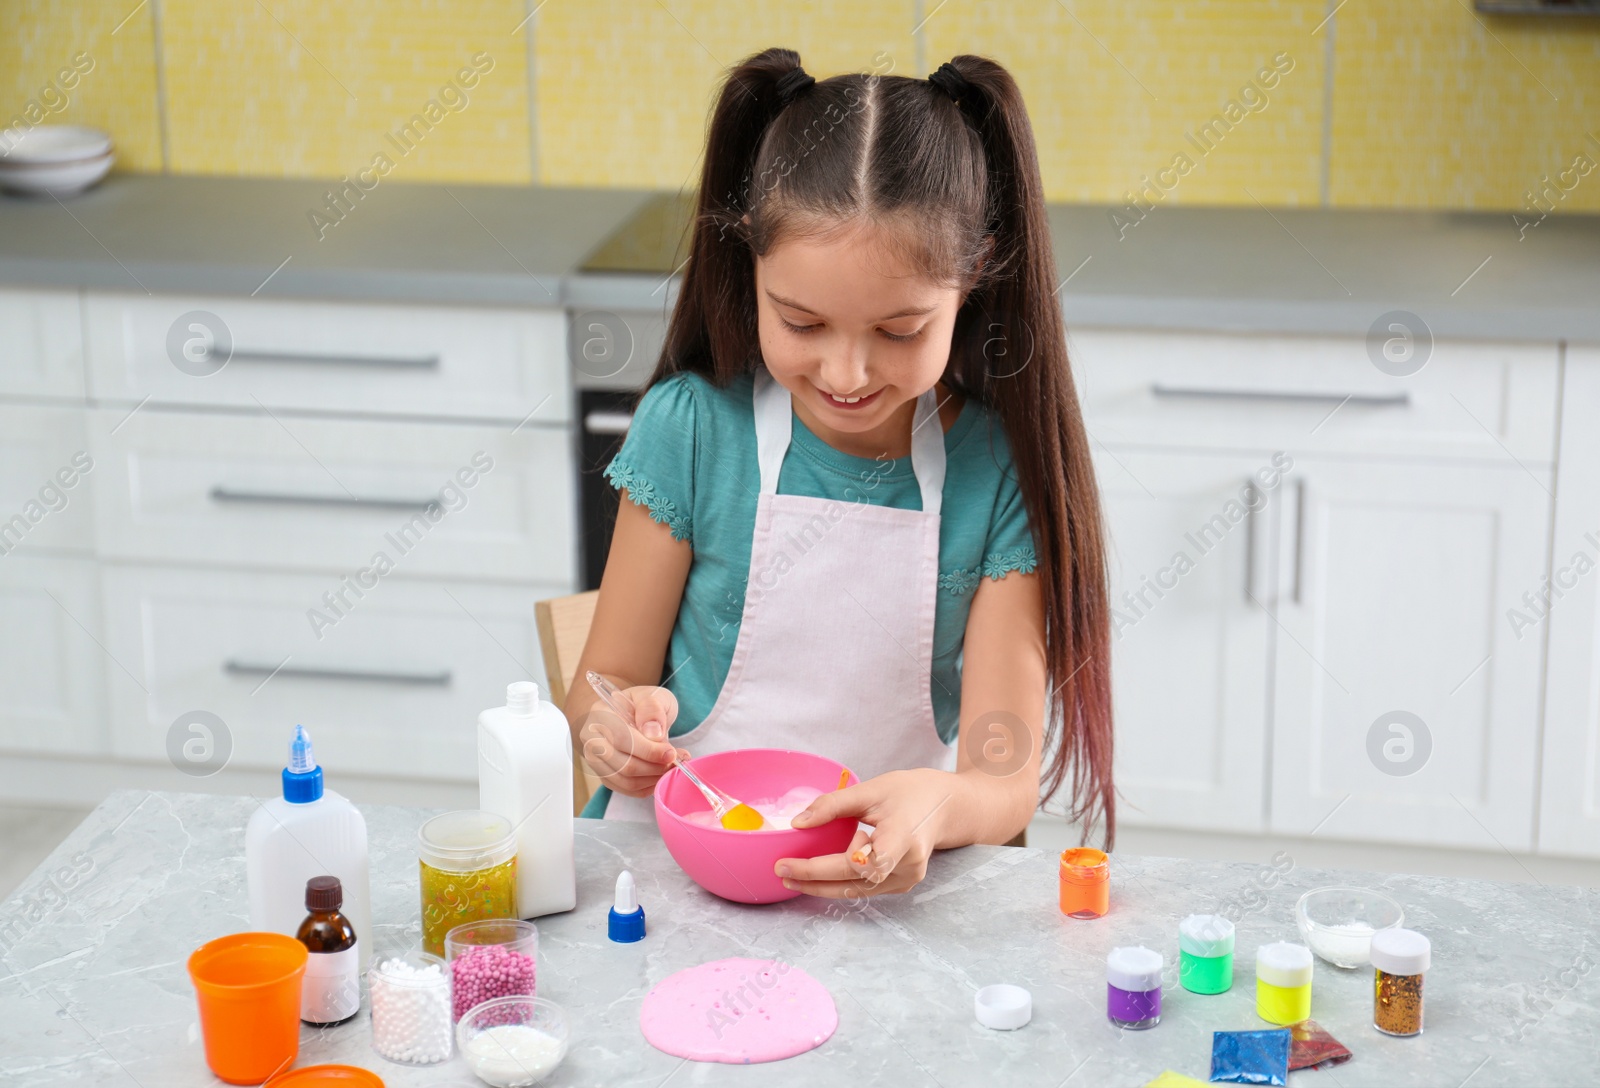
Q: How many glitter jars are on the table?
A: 1